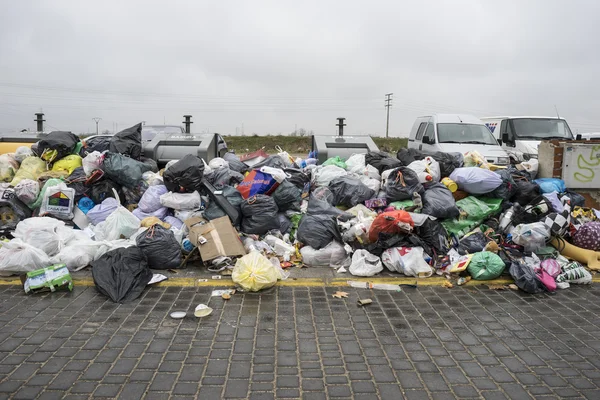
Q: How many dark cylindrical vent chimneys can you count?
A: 3